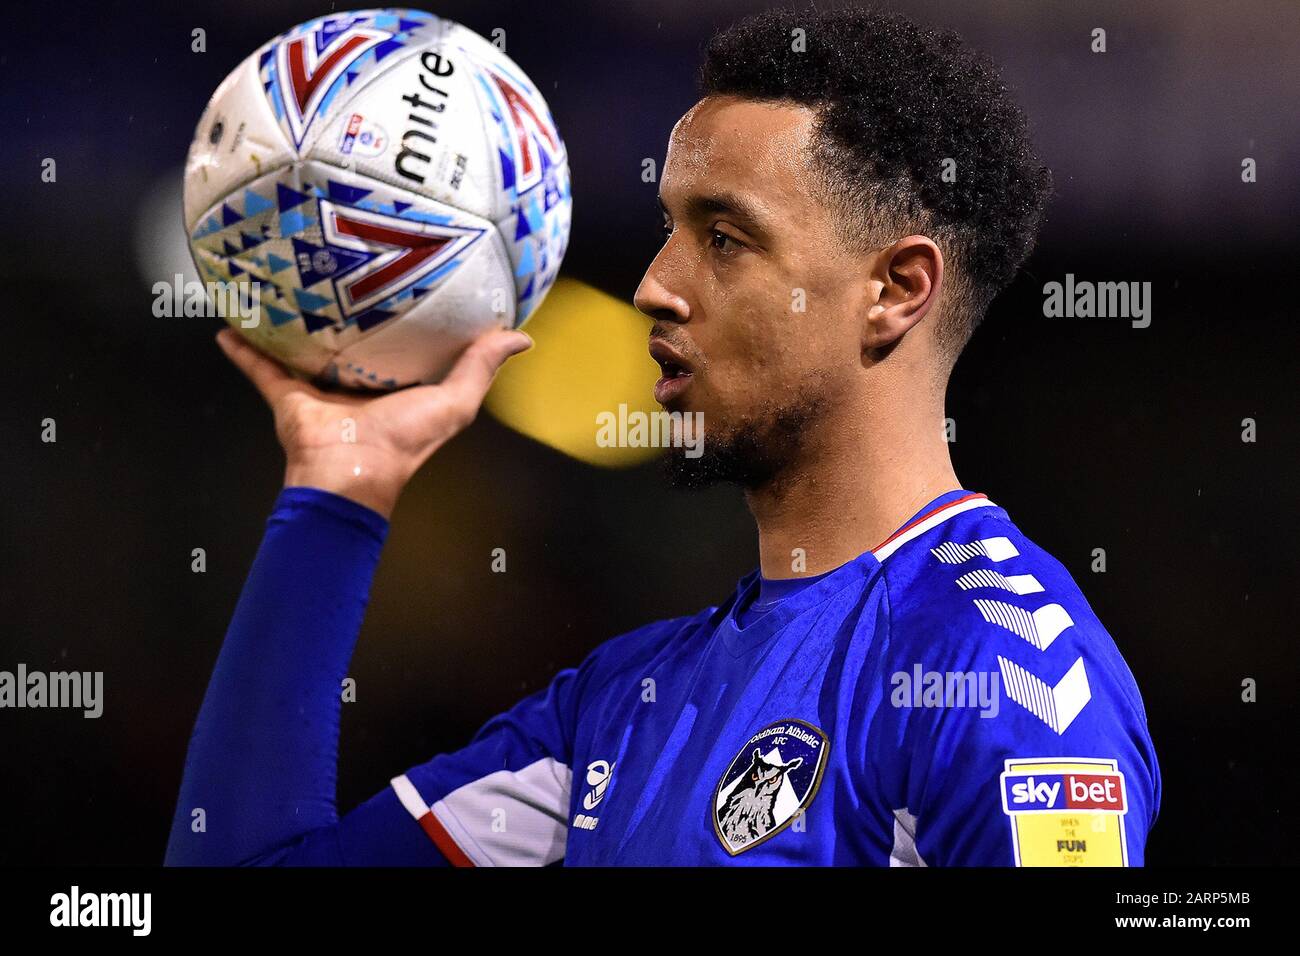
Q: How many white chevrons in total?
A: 4